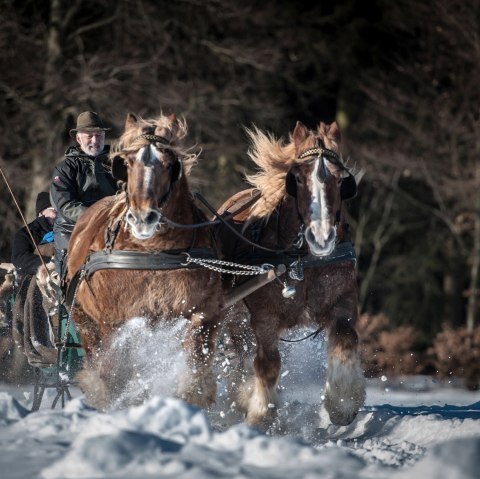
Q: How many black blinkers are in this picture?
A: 4